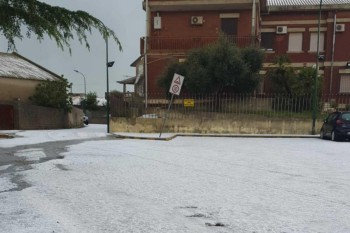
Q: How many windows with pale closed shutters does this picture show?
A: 3